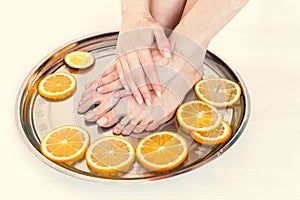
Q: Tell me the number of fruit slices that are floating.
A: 8